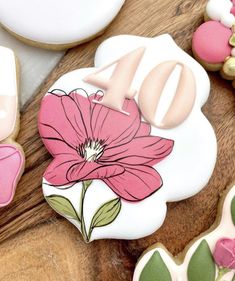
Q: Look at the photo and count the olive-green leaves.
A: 2